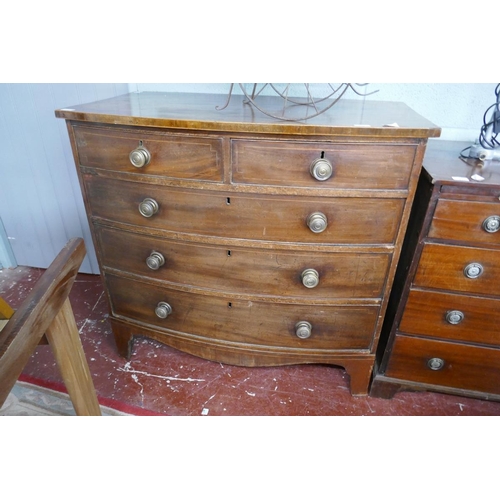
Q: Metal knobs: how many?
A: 12